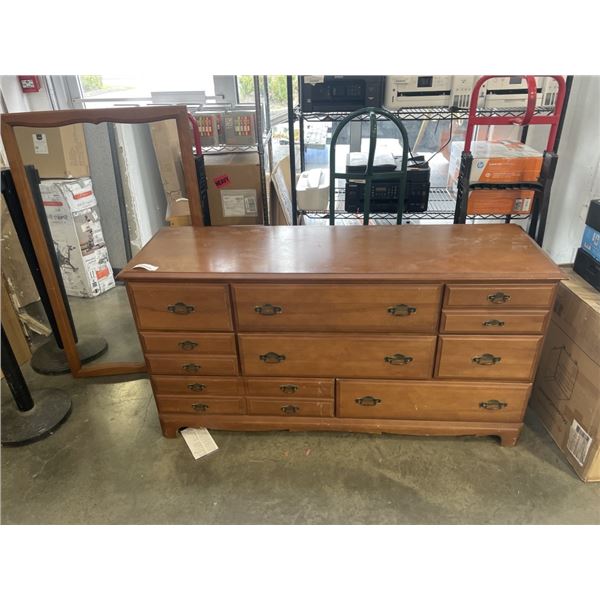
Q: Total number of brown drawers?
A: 13